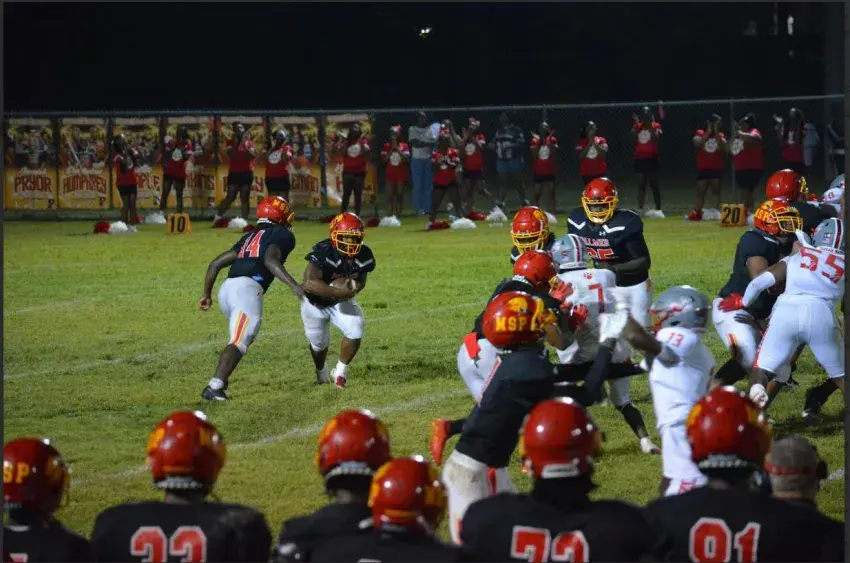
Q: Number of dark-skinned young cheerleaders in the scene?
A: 14